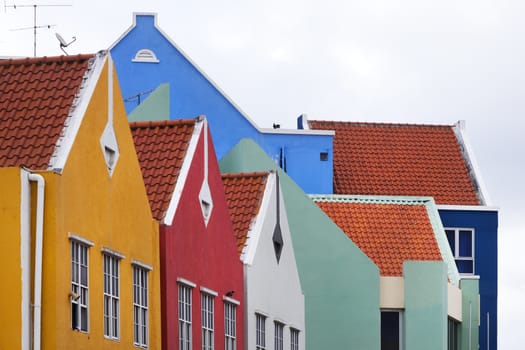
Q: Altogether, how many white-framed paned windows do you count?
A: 10